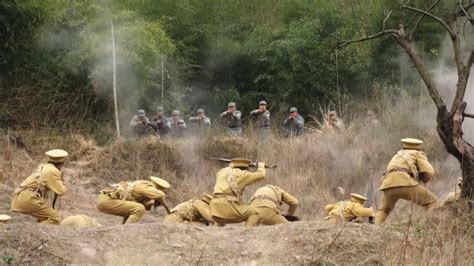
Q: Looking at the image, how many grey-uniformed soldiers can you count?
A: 9